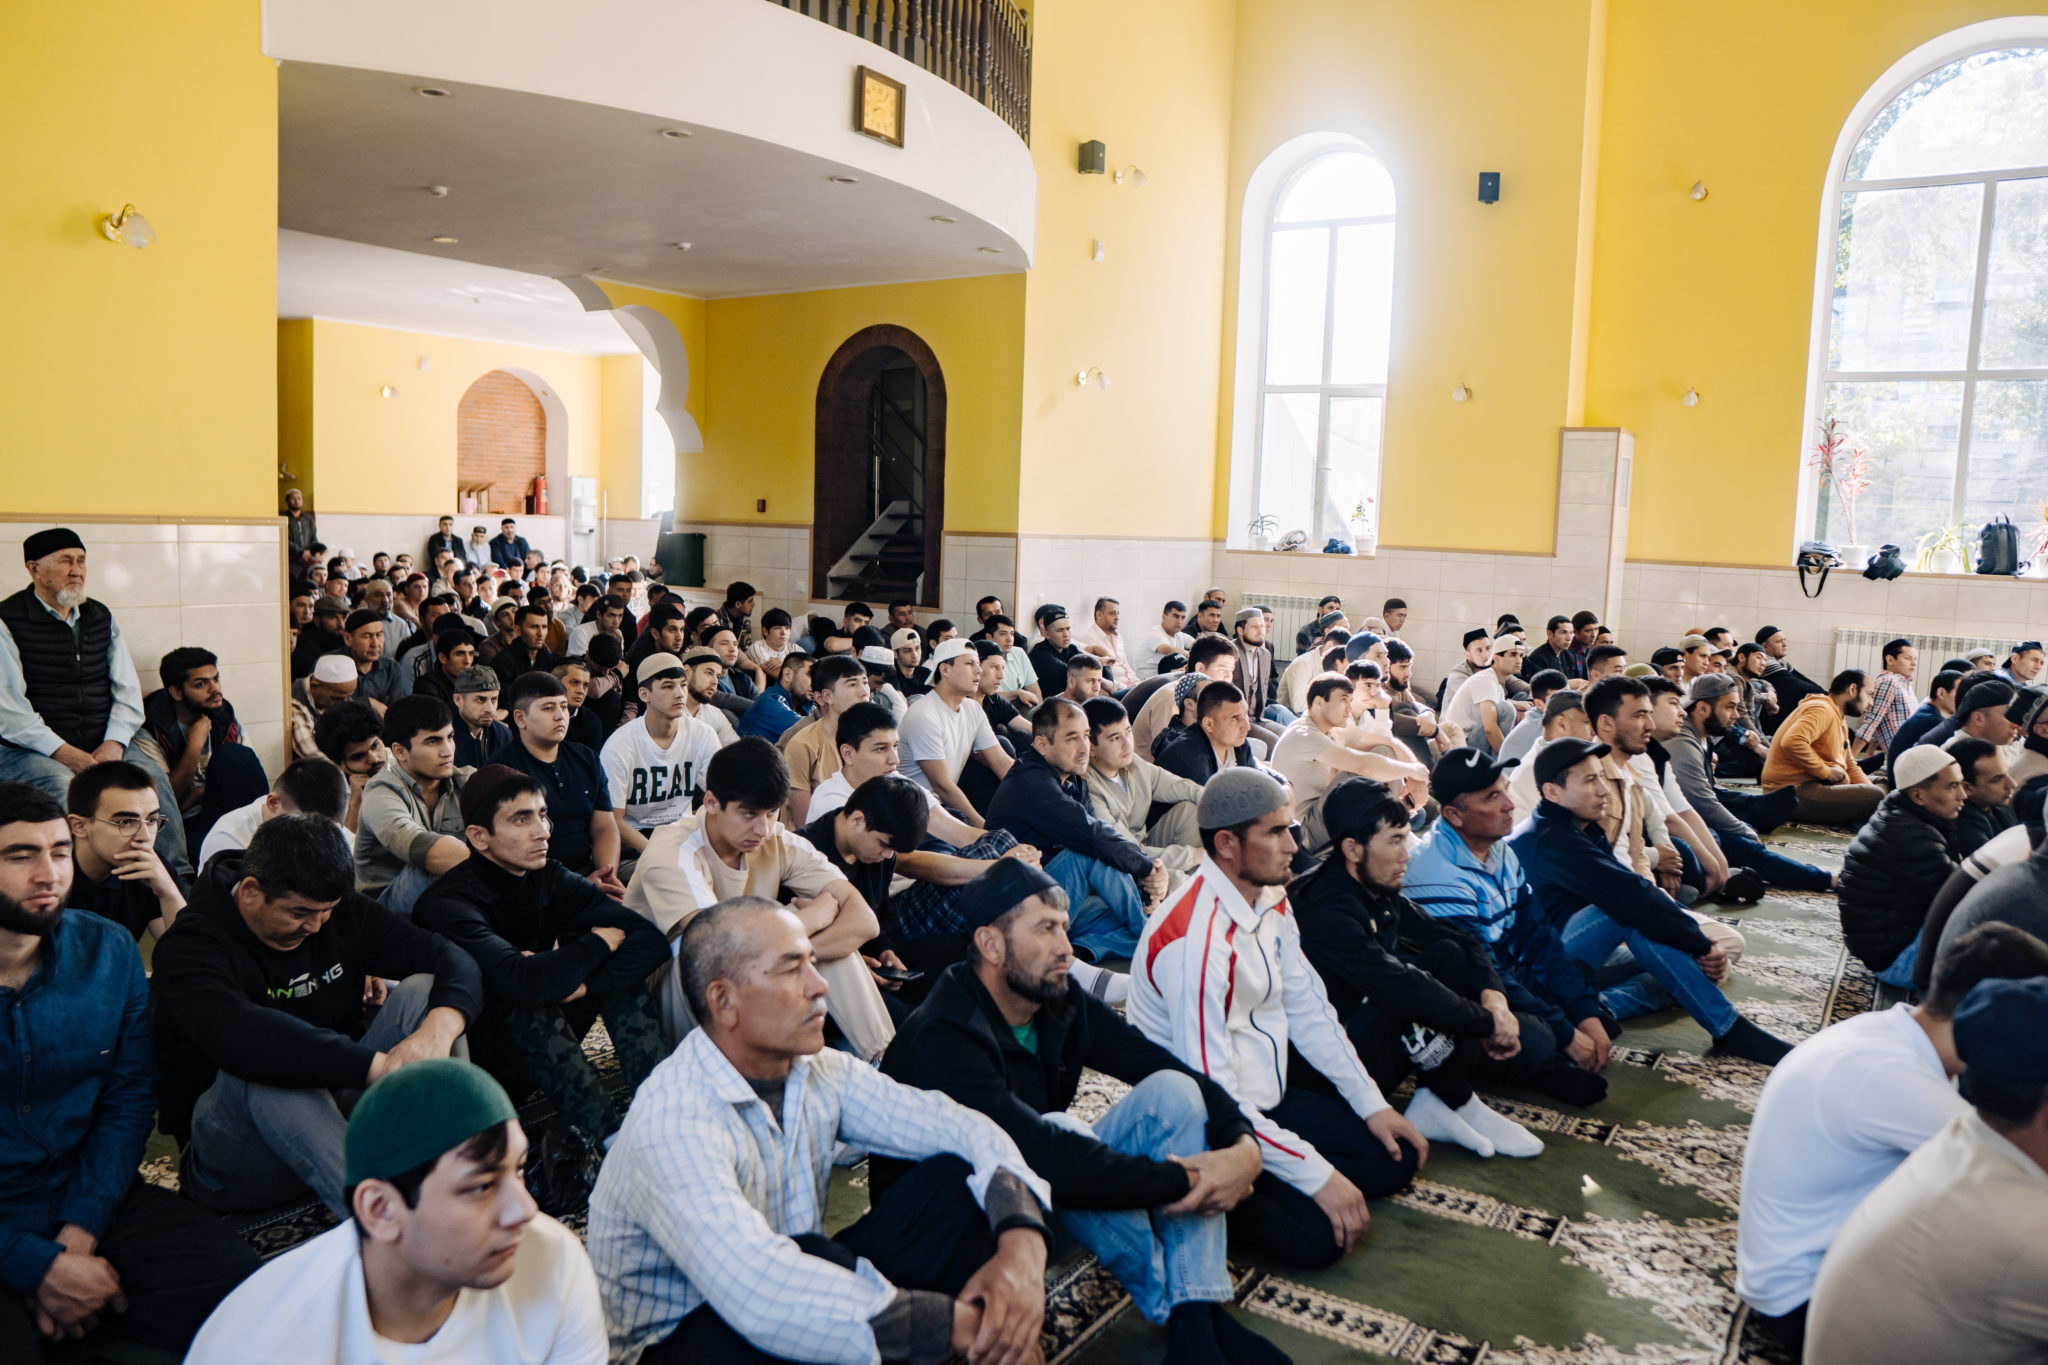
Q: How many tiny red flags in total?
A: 0